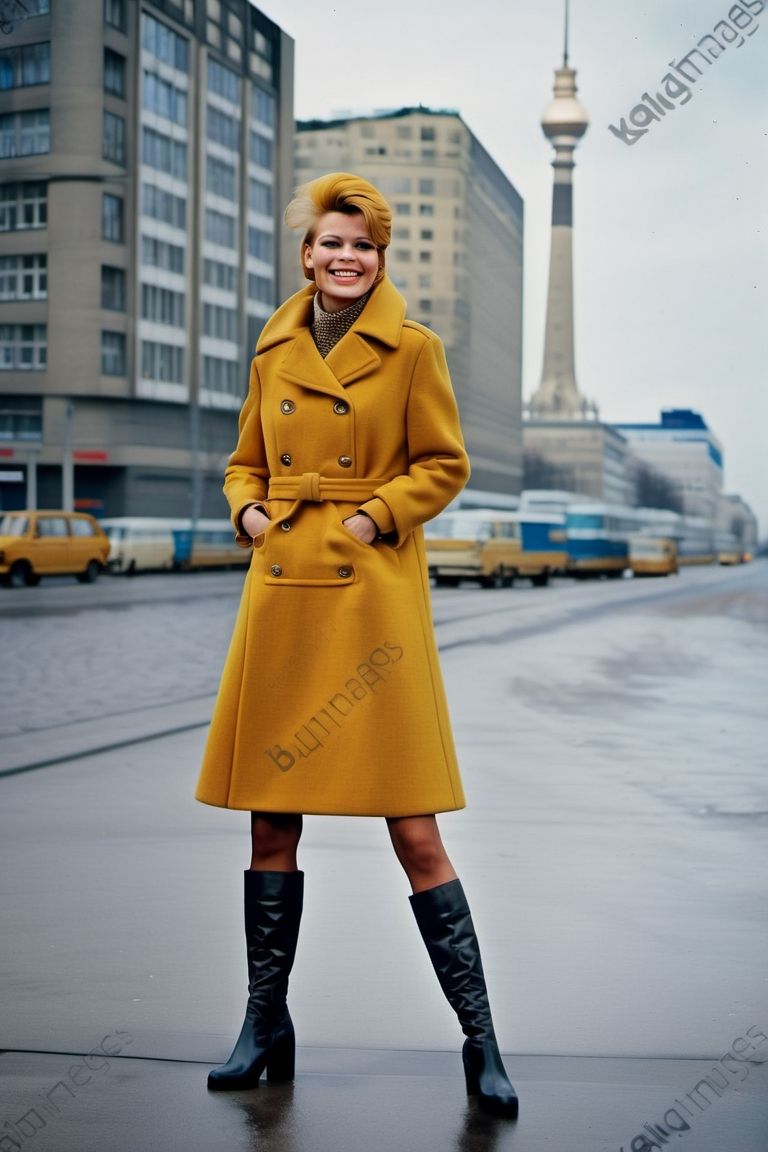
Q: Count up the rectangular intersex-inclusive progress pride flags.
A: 0